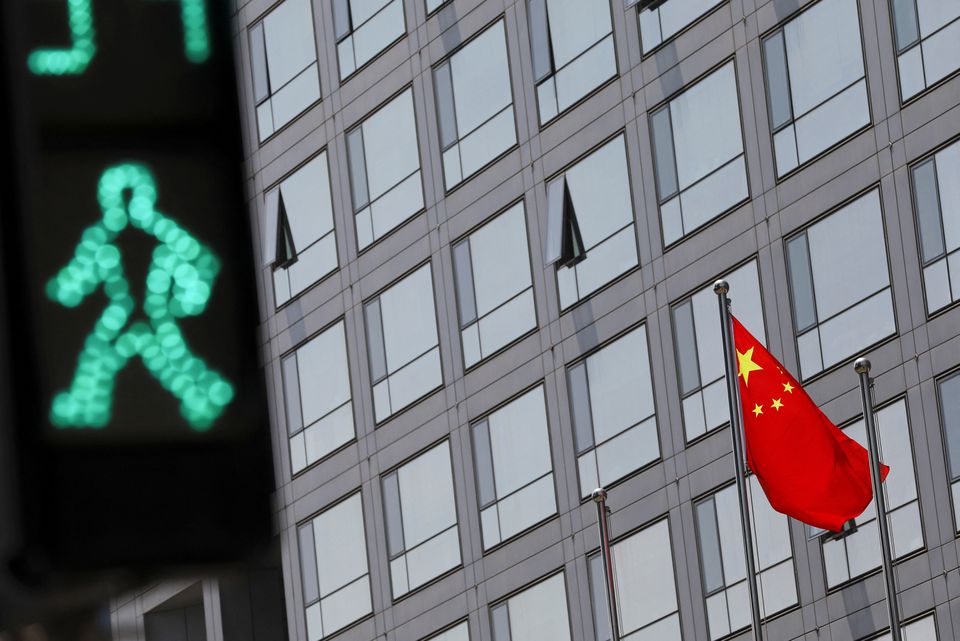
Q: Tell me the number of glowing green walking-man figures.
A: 1